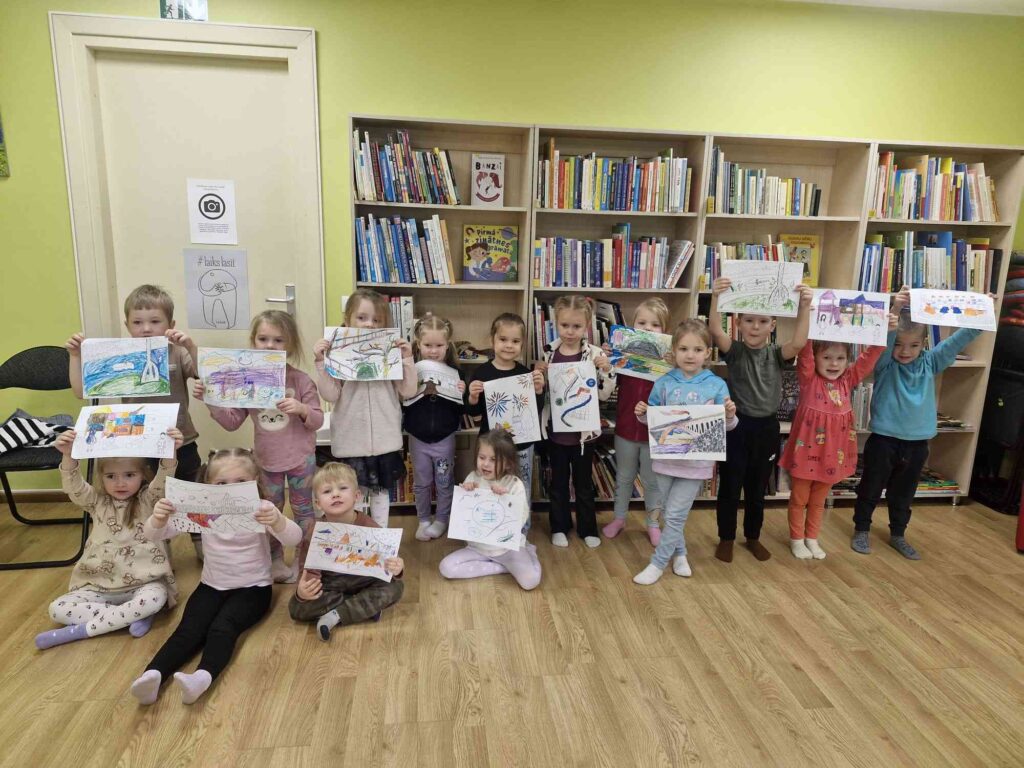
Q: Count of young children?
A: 15